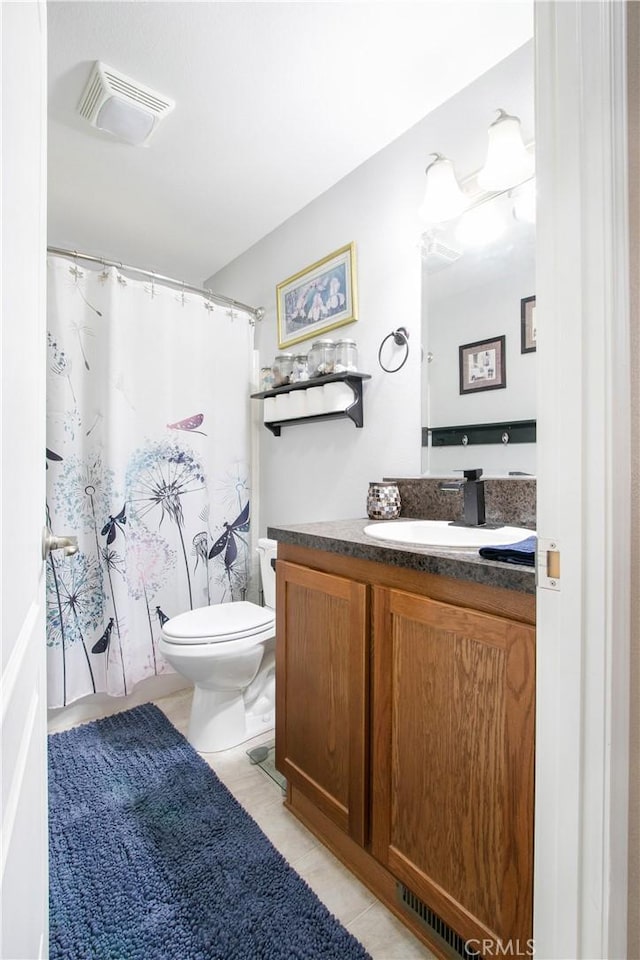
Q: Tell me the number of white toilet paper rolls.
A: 5